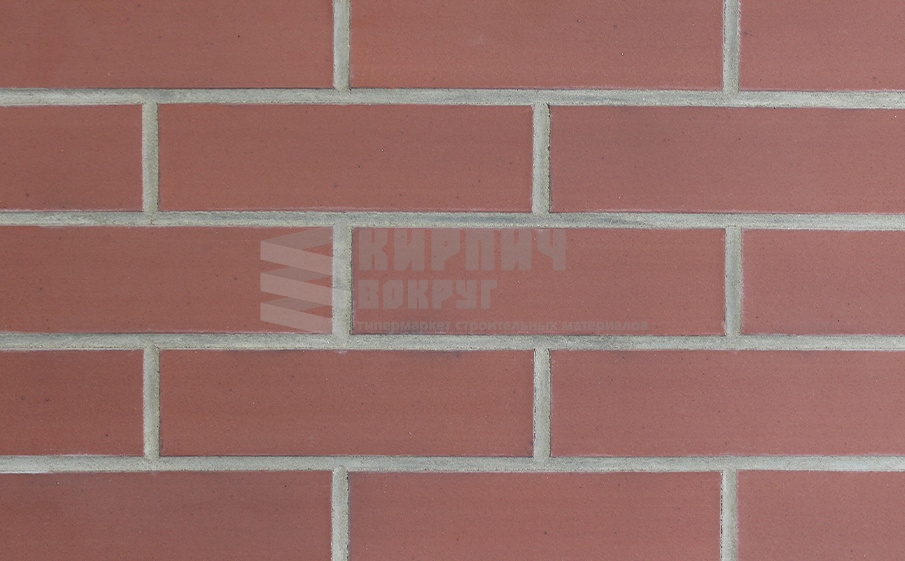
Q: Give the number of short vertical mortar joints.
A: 10